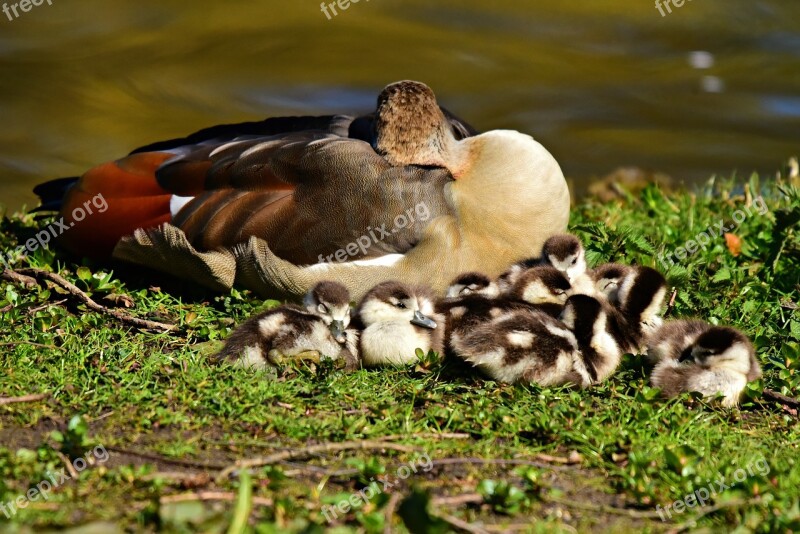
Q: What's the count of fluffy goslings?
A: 9